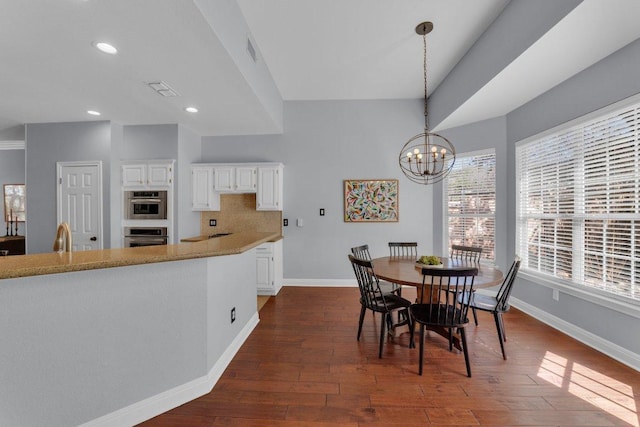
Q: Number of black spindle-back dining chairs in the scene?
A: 6